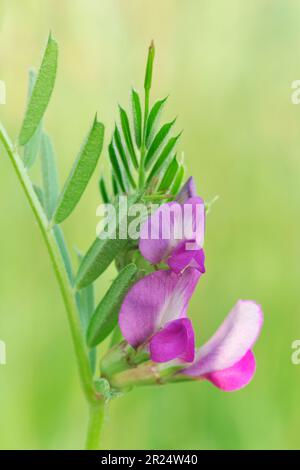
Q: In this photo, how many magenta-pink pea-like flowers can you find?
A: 3